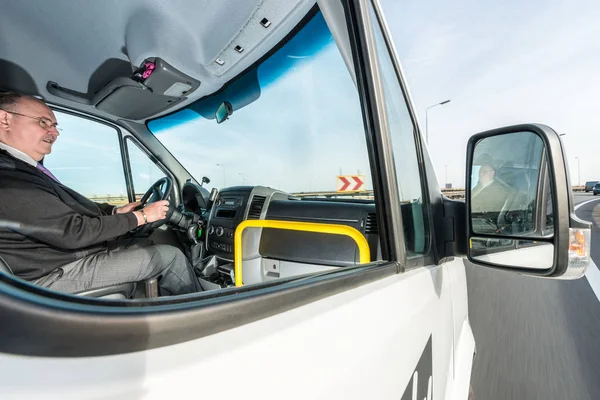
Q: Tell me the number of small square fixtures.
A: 3